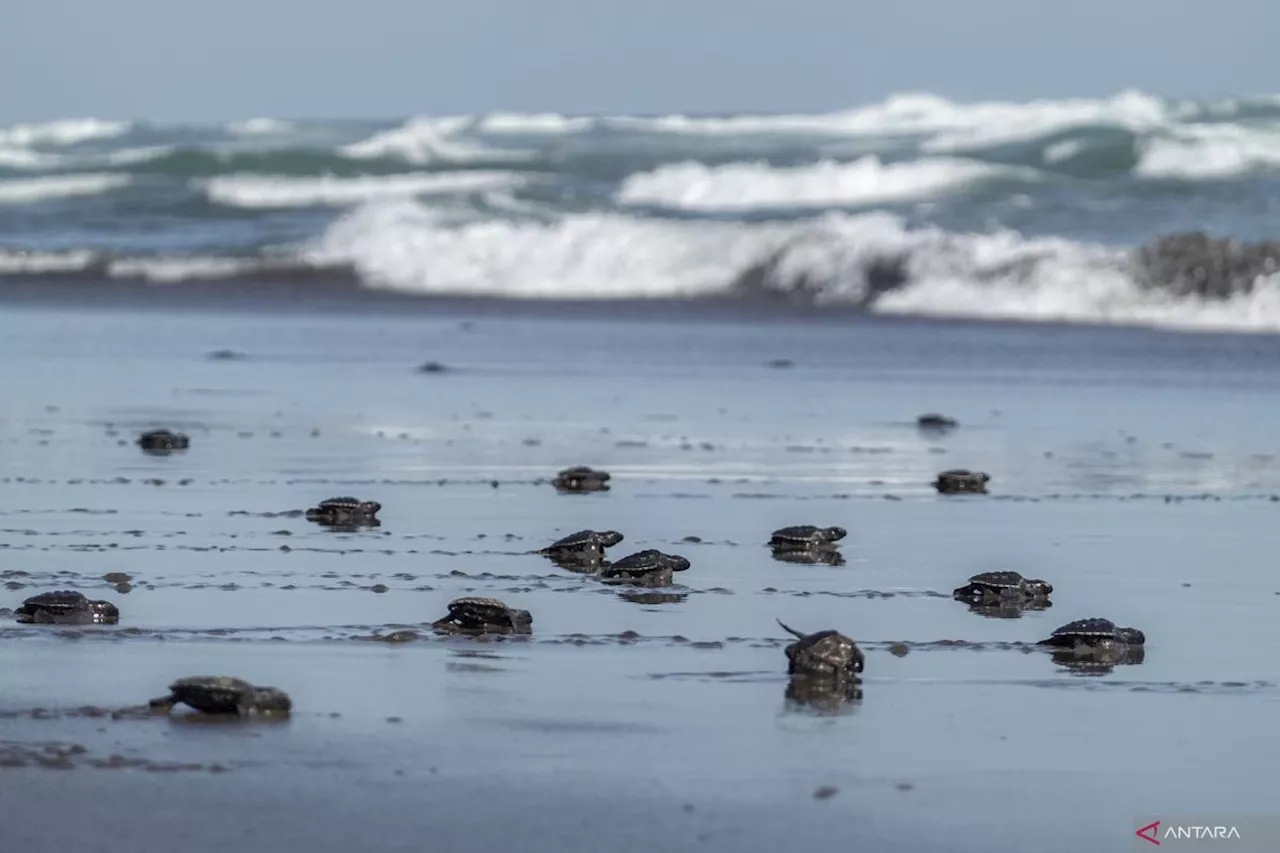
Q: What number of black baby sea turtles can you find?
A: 14